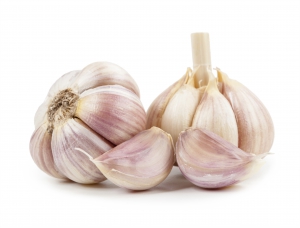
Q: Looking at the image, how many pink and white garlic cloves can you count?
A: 2